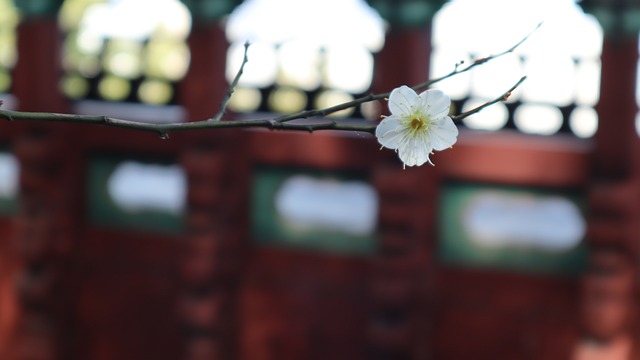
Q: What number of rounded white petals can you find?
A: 5